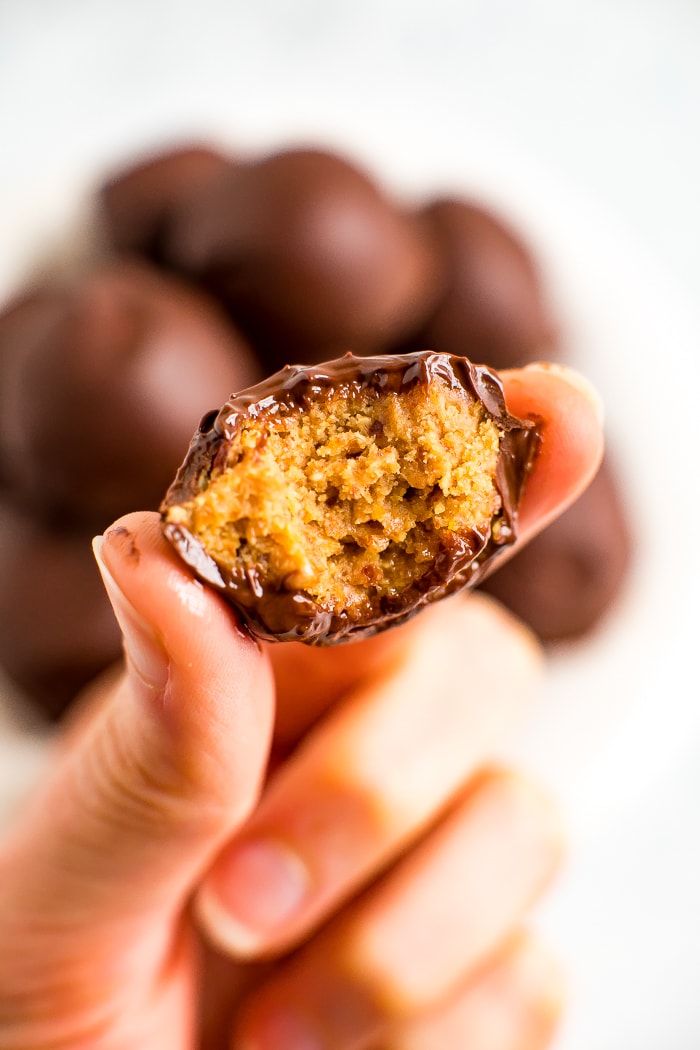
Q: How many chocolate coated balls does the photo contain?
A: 7